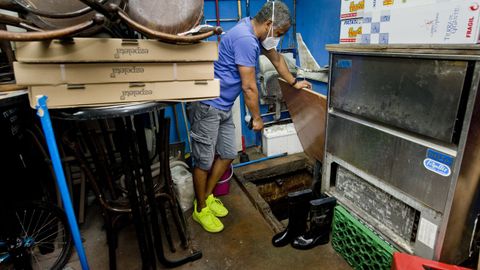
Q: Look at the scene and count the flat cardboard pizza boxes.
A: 3